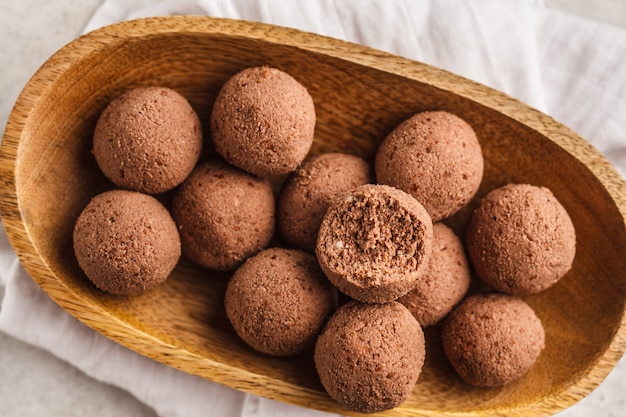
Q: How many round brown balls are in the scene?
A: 12